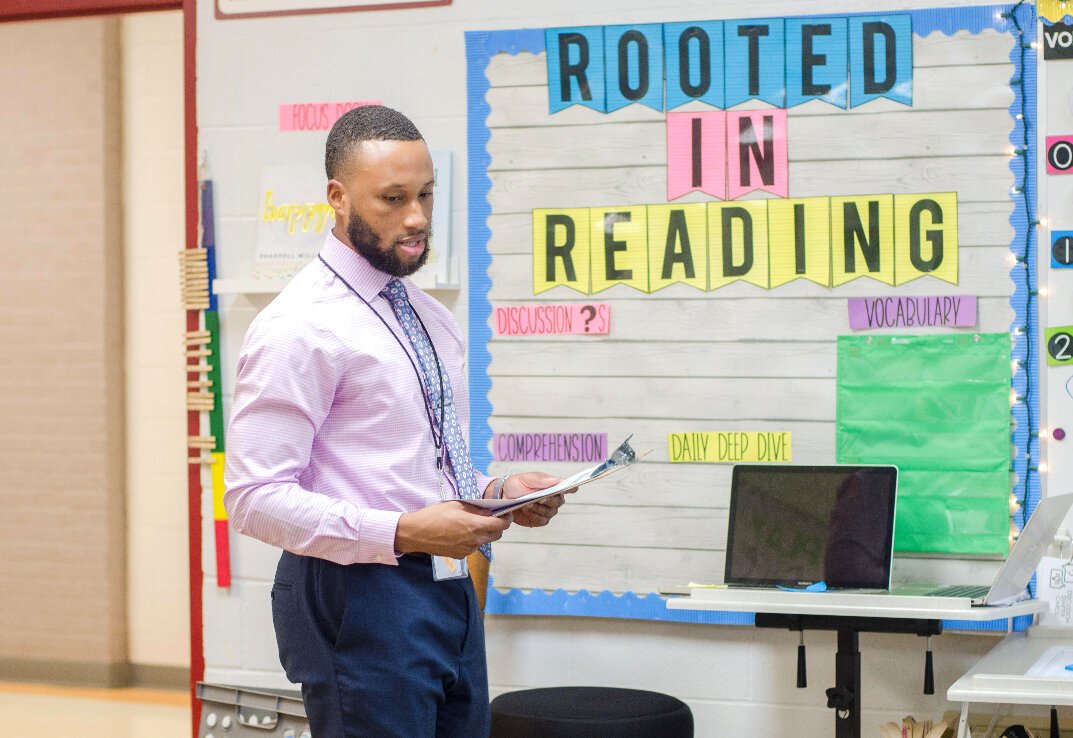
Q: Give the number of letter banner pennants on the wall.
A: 15